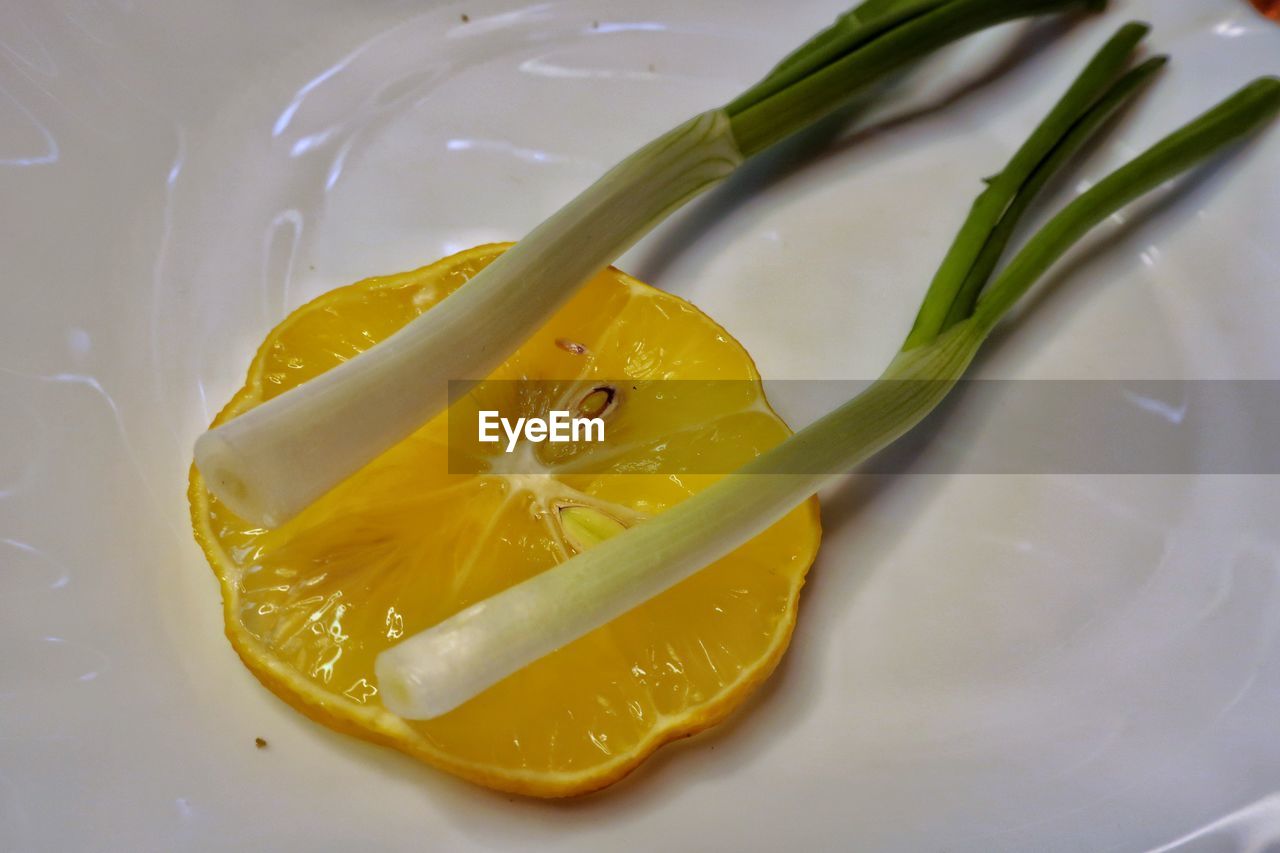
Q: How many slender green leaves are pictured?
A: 5